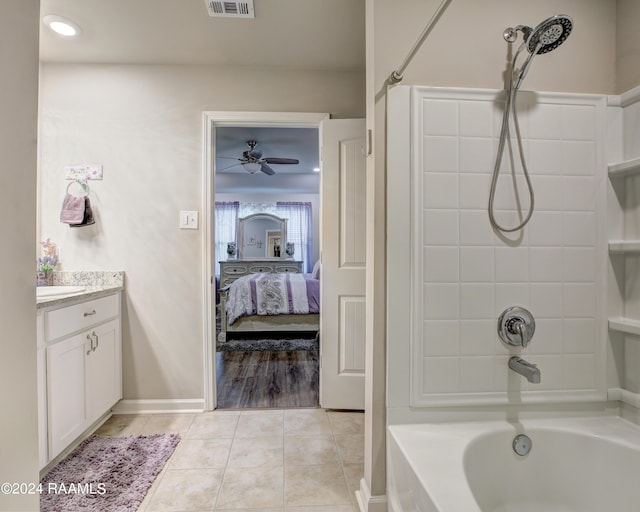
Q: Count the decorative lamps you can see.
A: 2